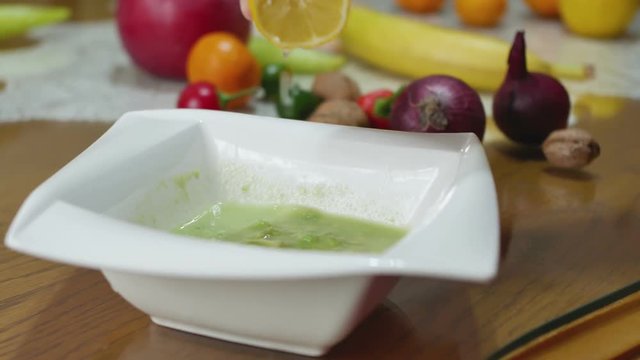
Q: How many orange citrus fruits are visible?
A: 4